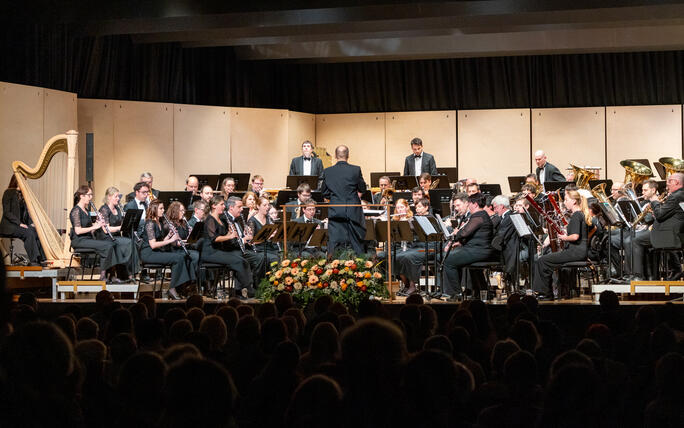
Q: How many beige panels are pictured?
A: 12